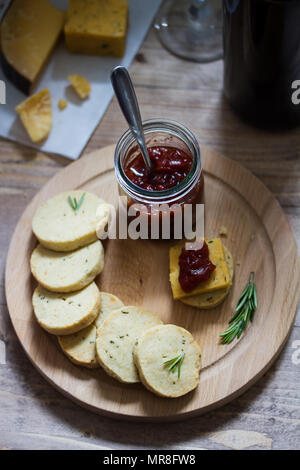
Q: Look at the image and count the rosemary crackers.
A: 7